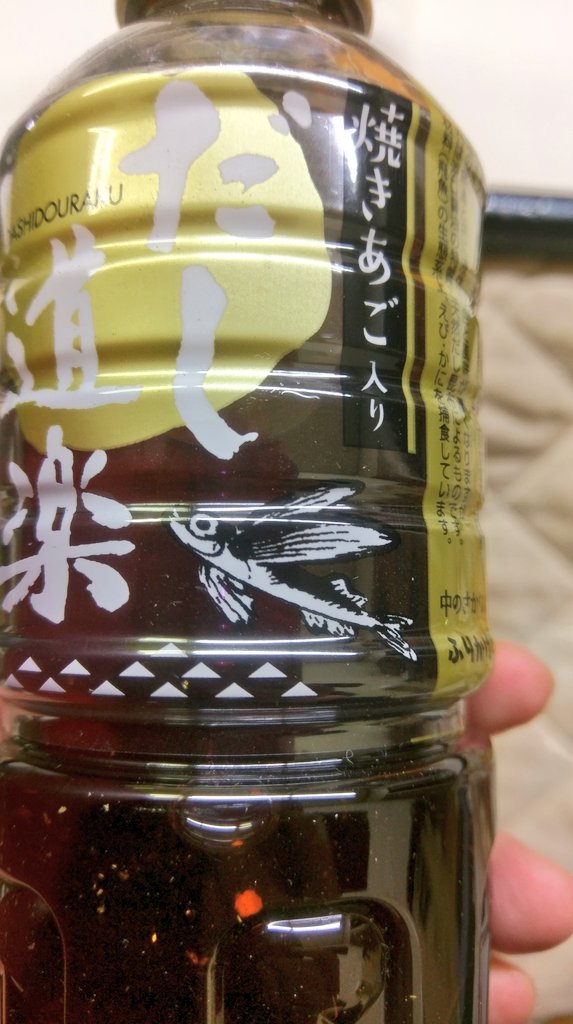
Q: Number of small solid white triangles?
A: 12